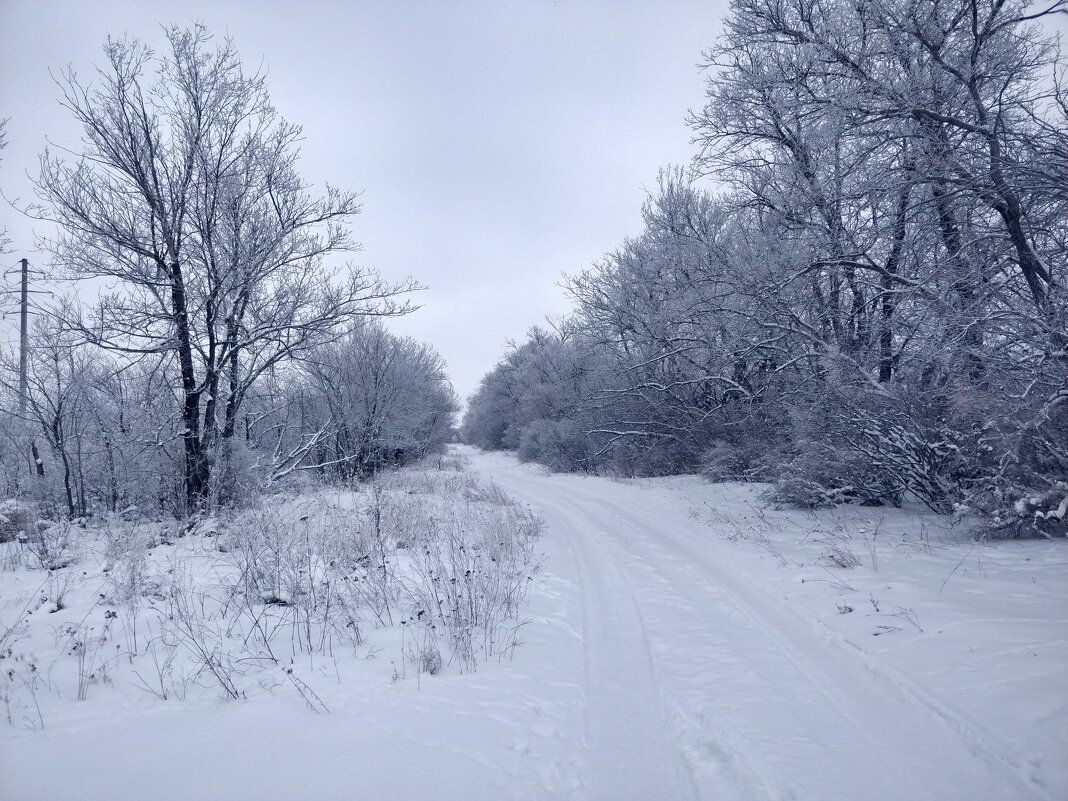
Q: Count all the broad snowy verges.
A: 2